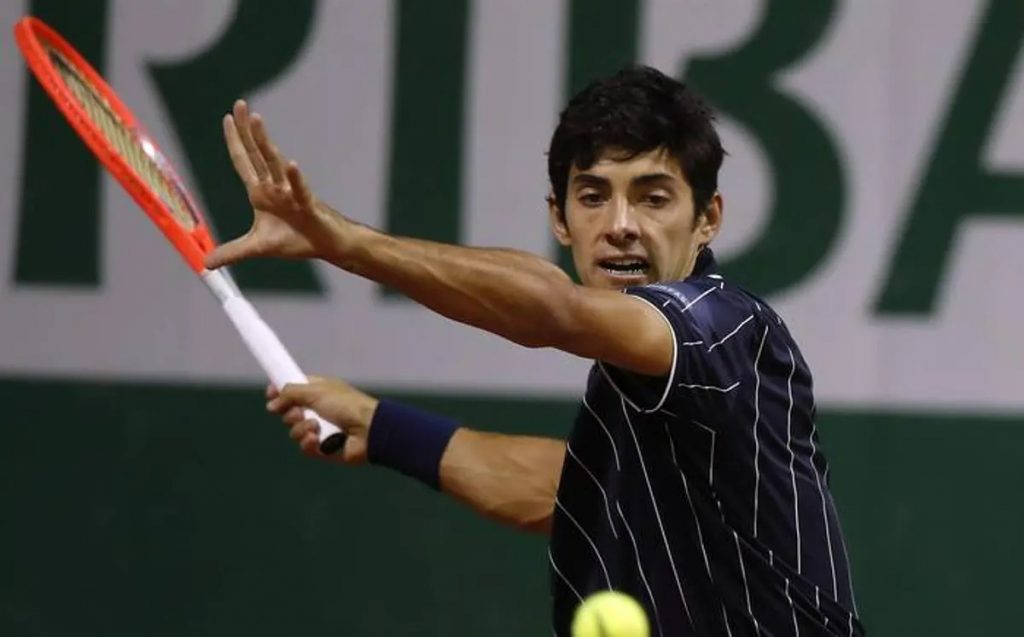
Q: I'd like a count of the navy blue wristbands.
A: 1